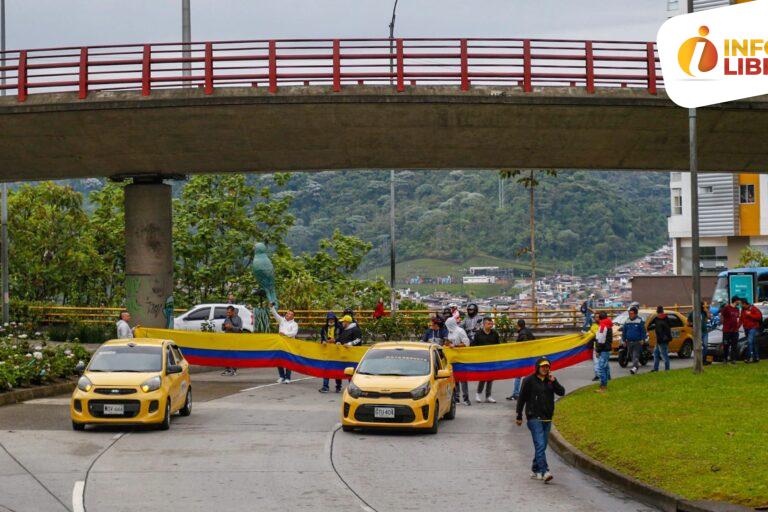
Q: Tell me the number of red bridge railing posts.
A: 11